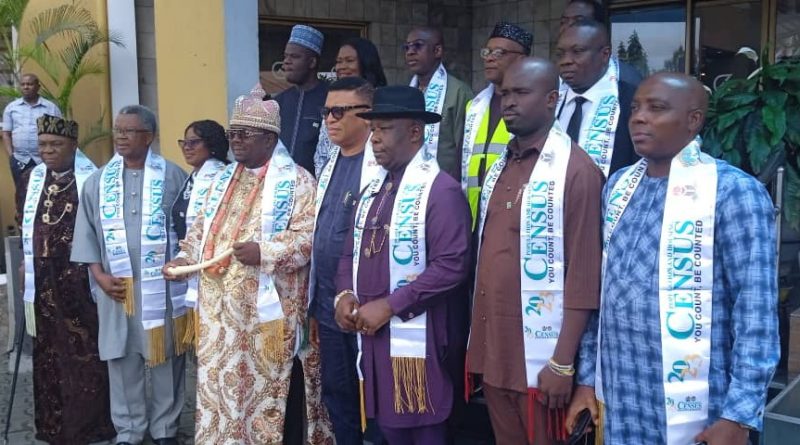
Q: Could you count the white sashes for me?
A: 11